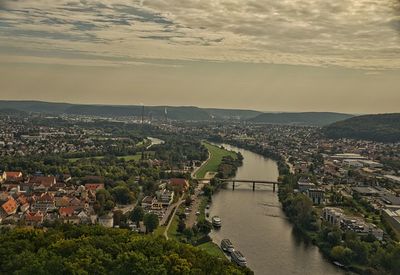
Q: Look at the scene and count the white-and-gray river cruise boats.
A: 3